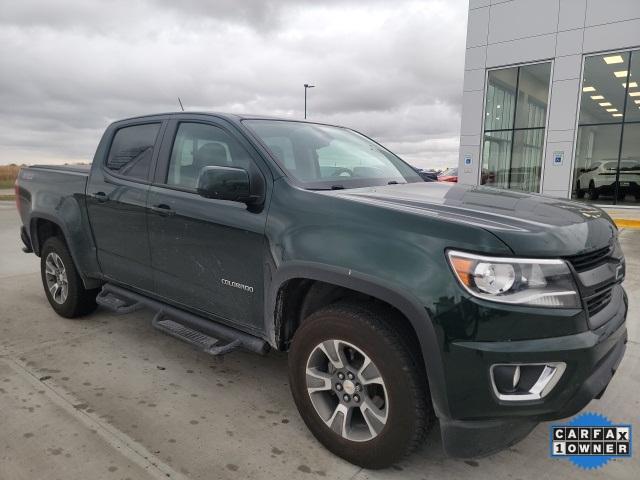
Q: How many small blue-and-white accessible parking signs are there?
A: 2